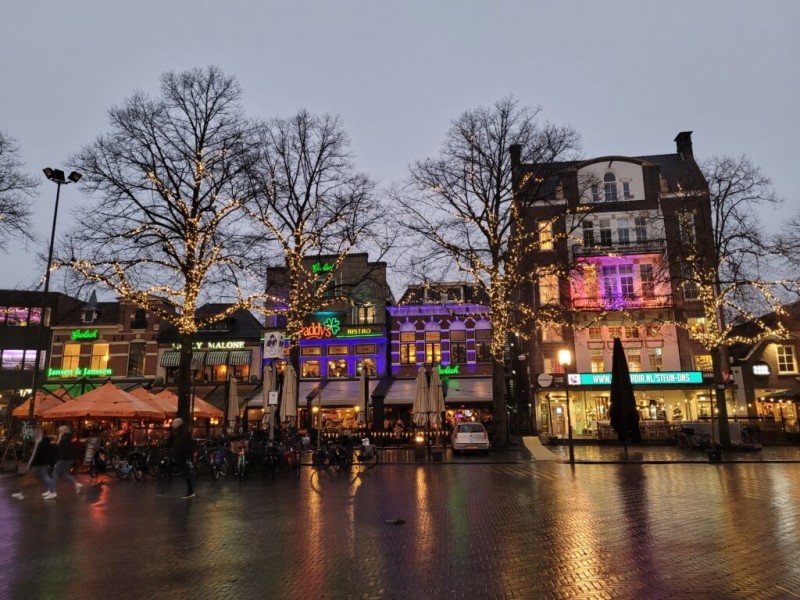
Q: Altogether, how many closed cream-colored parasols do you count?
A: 6